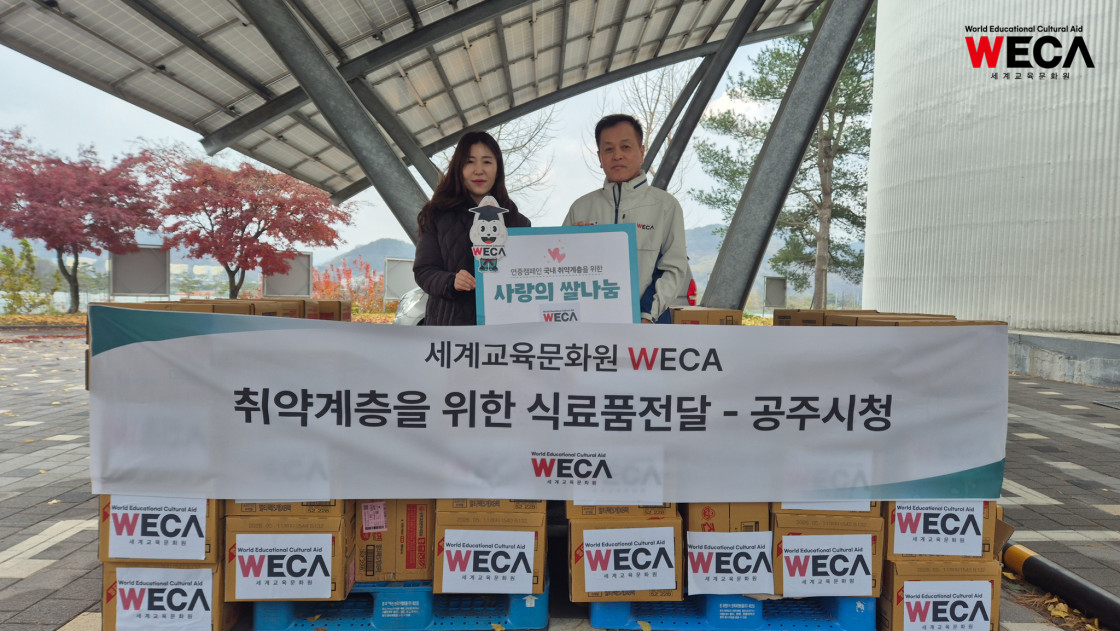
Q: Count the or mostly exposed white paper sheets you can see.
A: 9